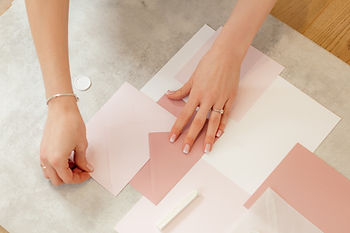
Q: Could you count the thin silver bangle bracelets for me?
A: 1